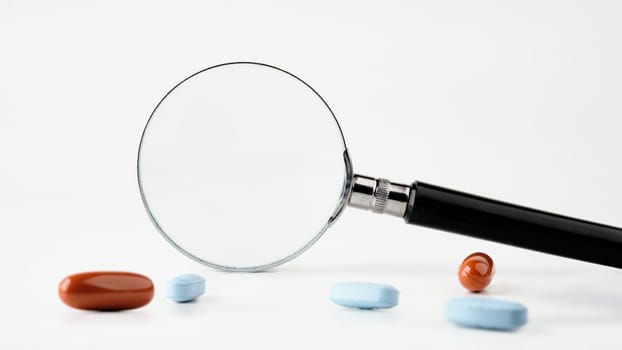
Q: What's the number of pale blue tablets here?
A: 3